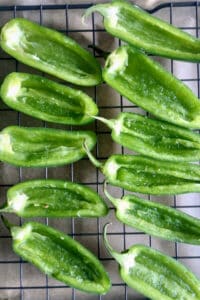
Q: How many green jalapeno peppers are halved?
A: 11